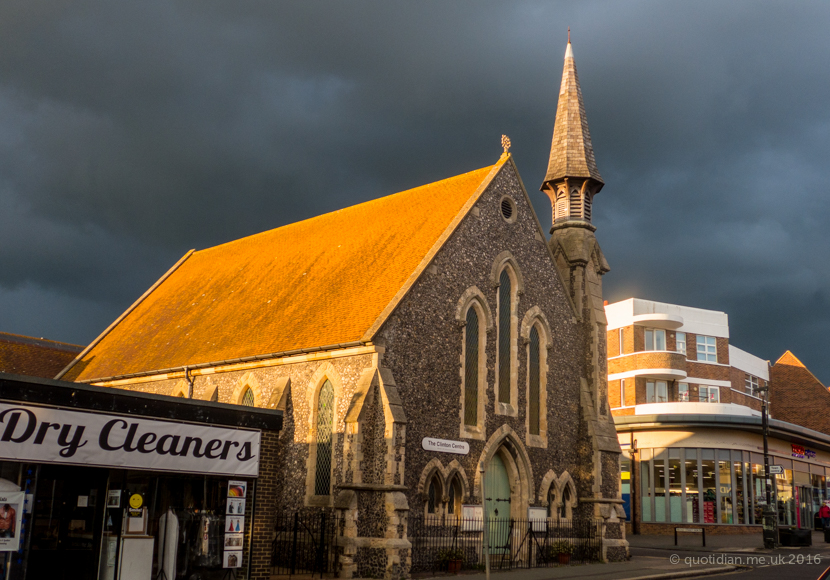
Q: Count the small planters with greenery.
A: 2